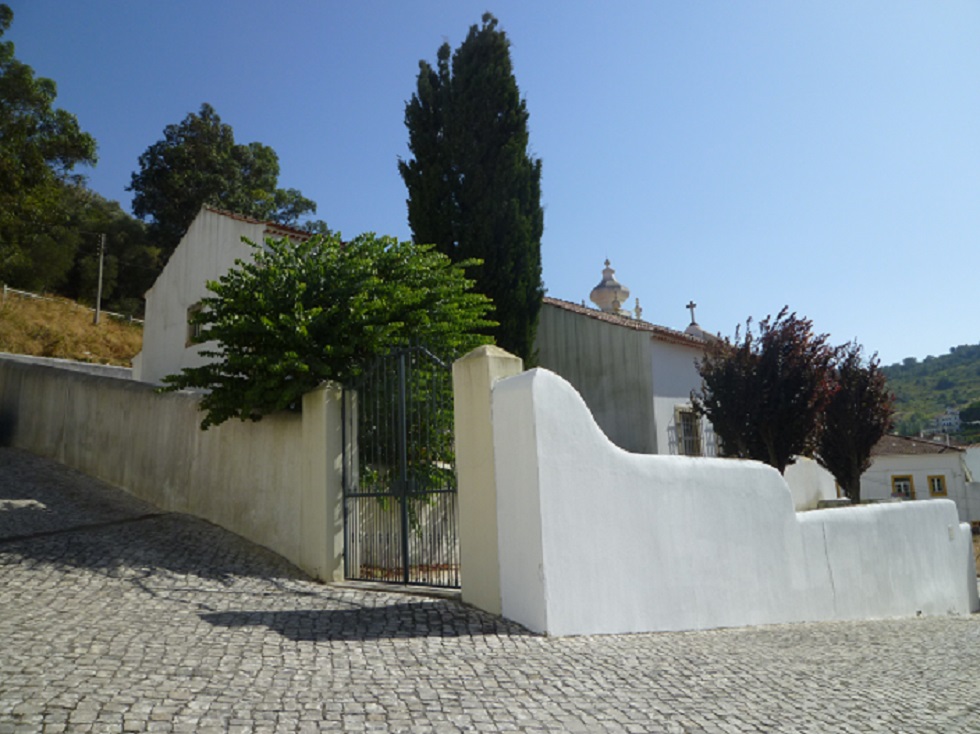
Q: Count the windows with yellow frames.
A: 2